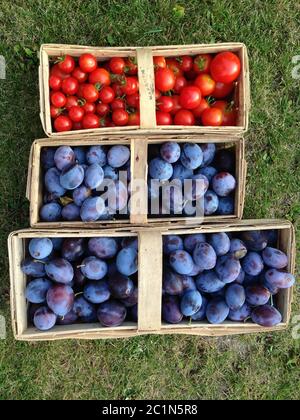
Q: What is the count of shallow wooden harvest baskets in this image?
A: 3